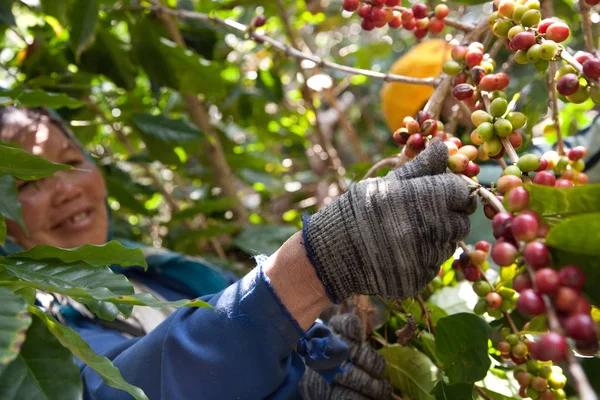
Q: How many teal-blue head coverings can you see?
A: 1